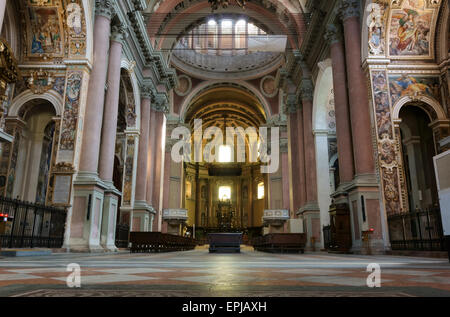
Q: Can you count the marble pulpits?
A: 2